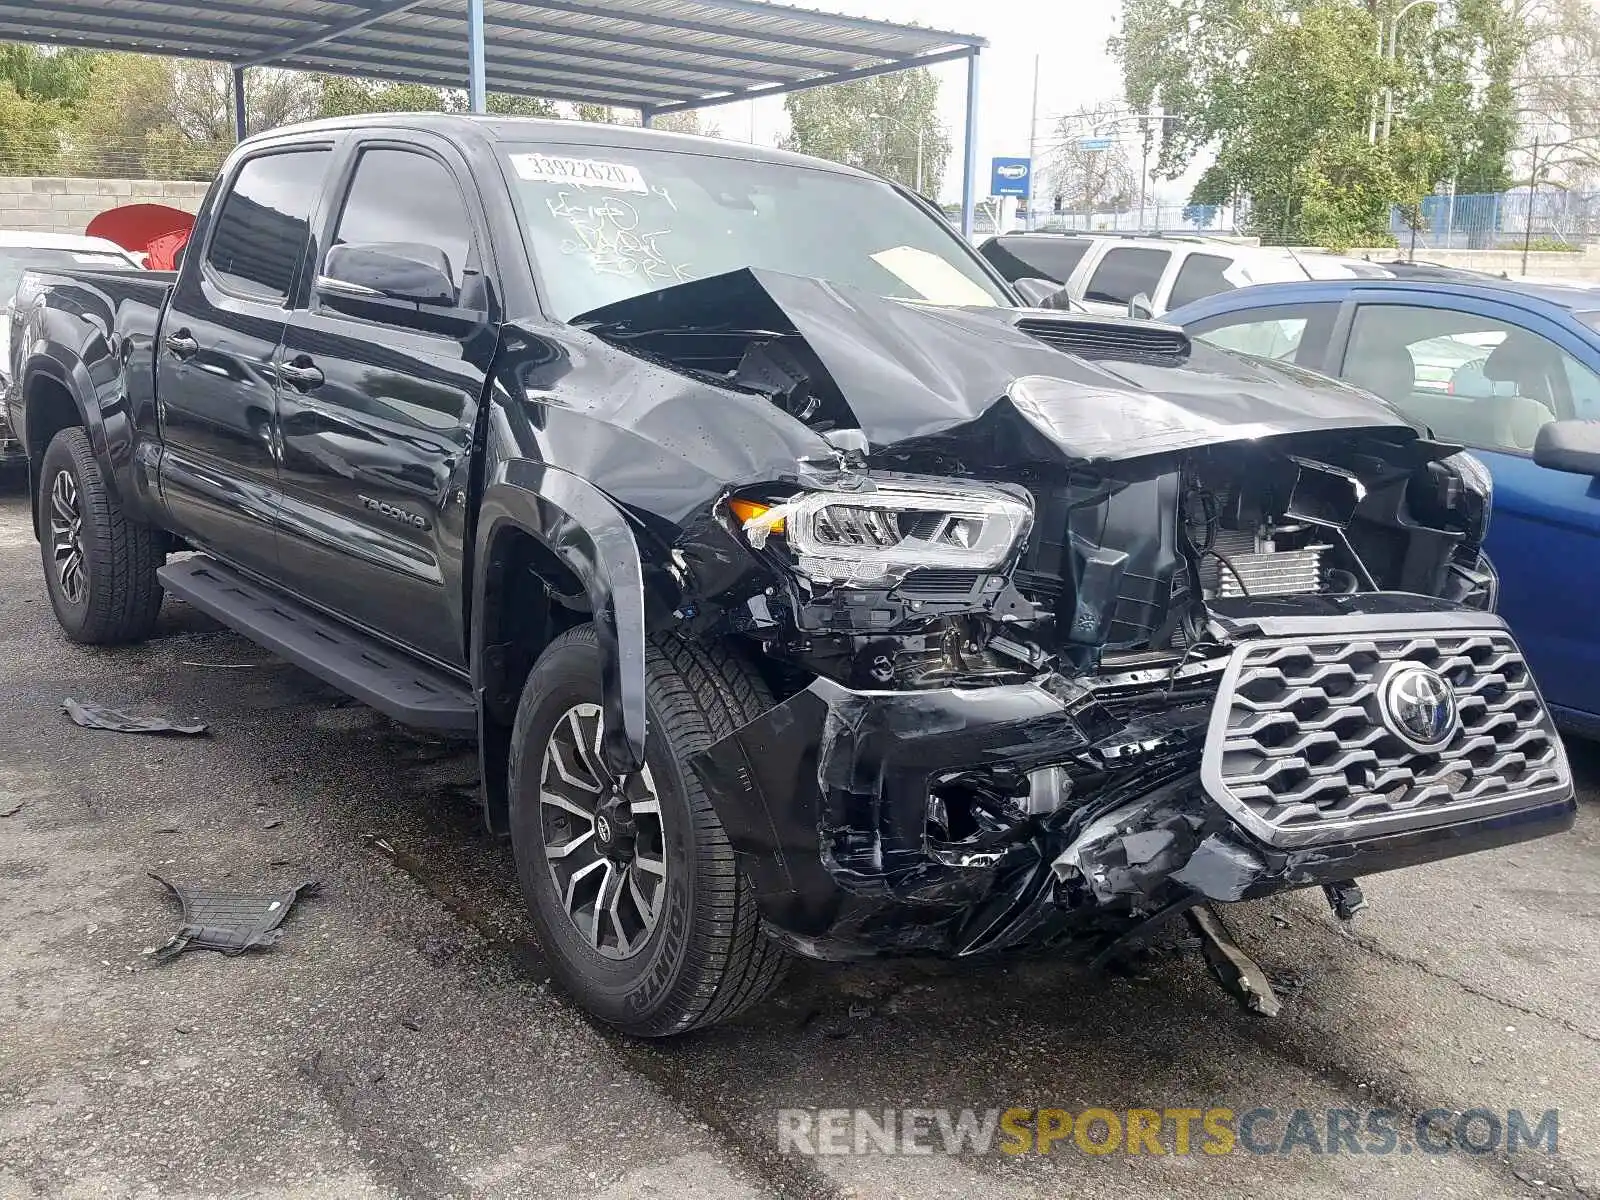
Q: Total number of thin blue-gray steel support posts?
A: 4